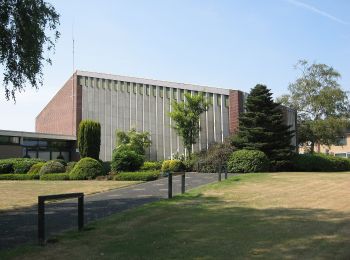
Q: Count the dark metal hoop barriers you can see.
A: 3